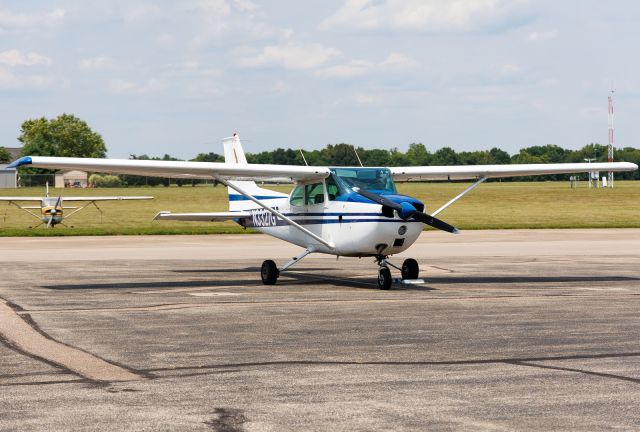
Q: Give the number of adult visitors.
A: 0